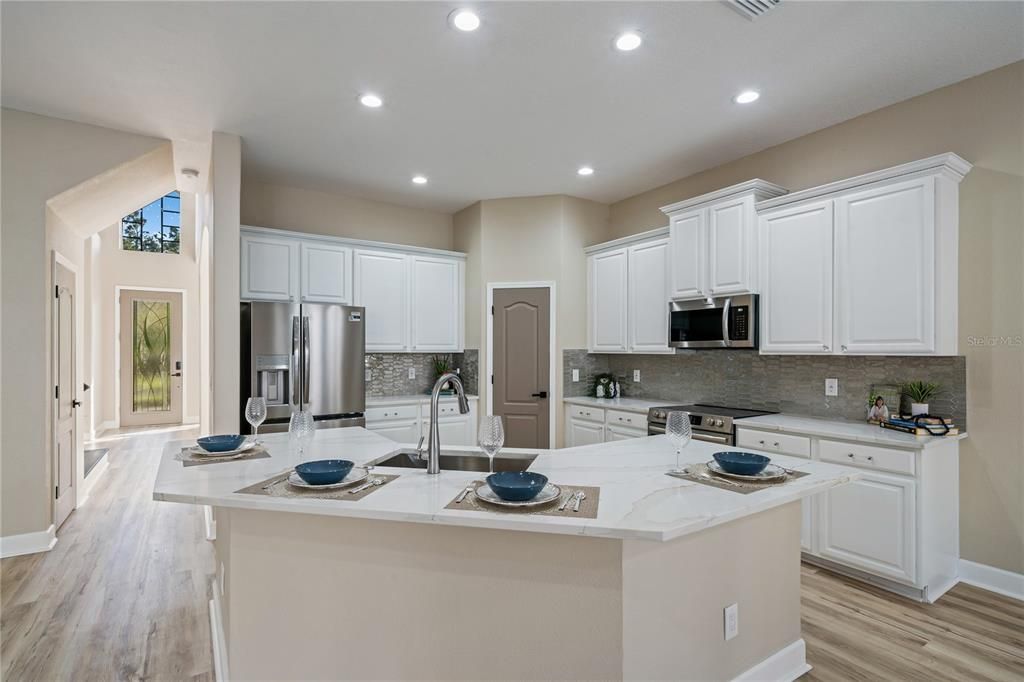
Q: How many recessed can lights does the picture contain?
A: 6